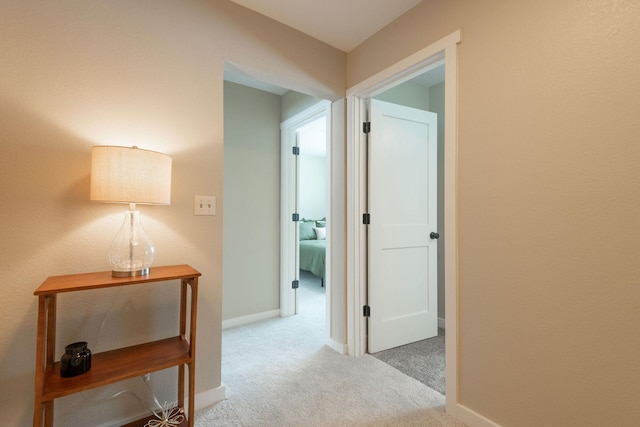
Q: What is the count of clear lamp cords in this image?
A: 1